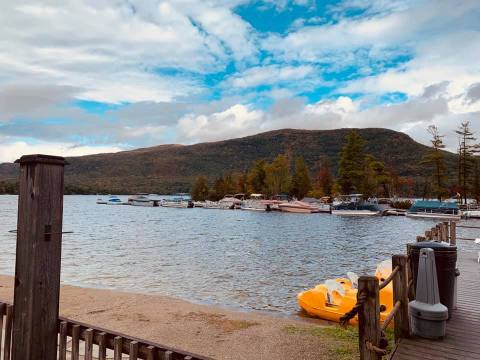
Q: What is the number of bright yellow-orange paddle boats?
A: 2